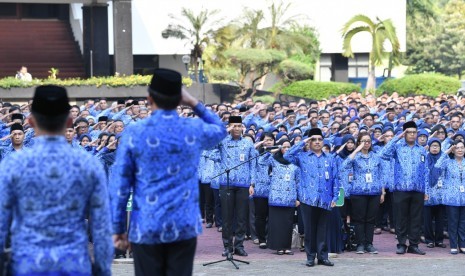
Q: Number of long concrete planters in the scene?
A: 1